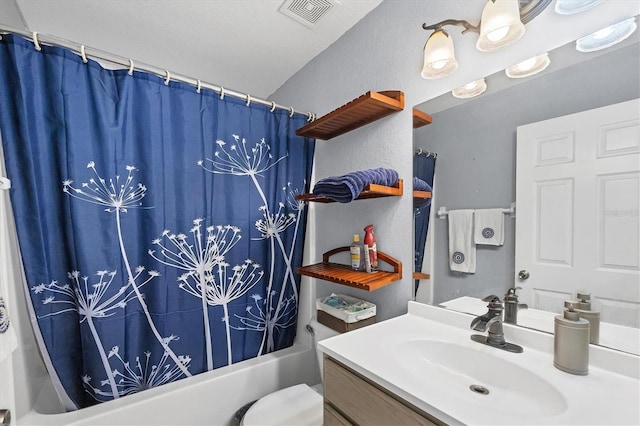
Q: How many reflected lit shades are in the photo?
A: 3